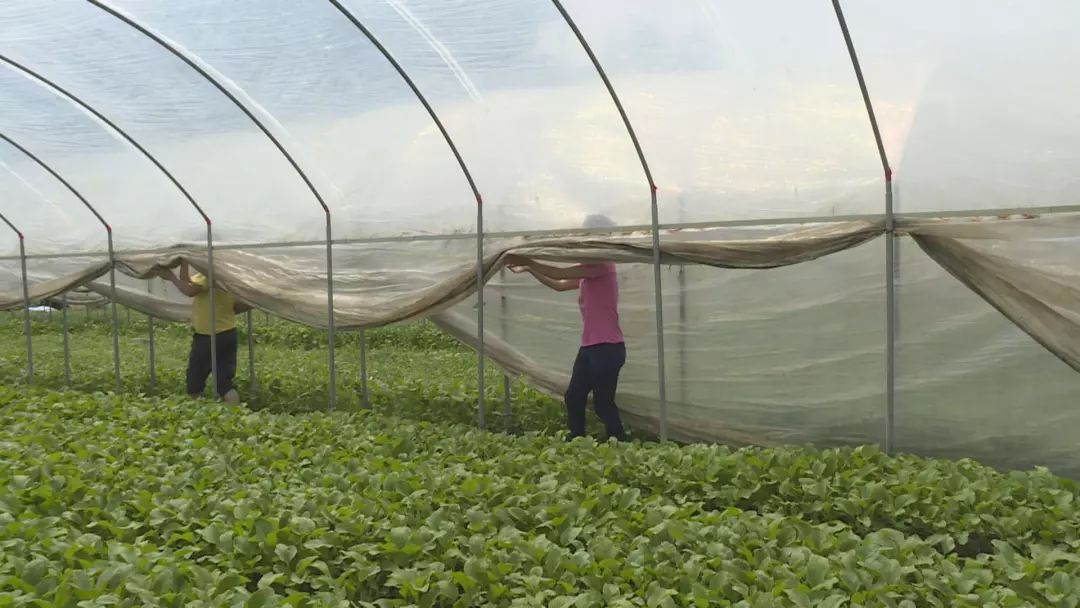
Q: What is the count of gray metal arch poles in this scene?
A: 7